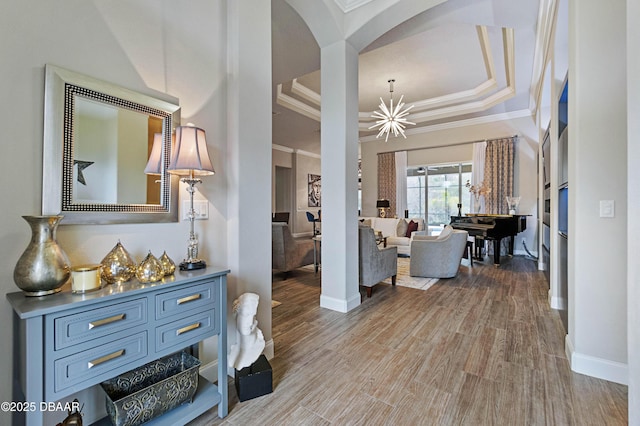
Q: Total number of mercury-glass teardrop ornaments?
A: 3